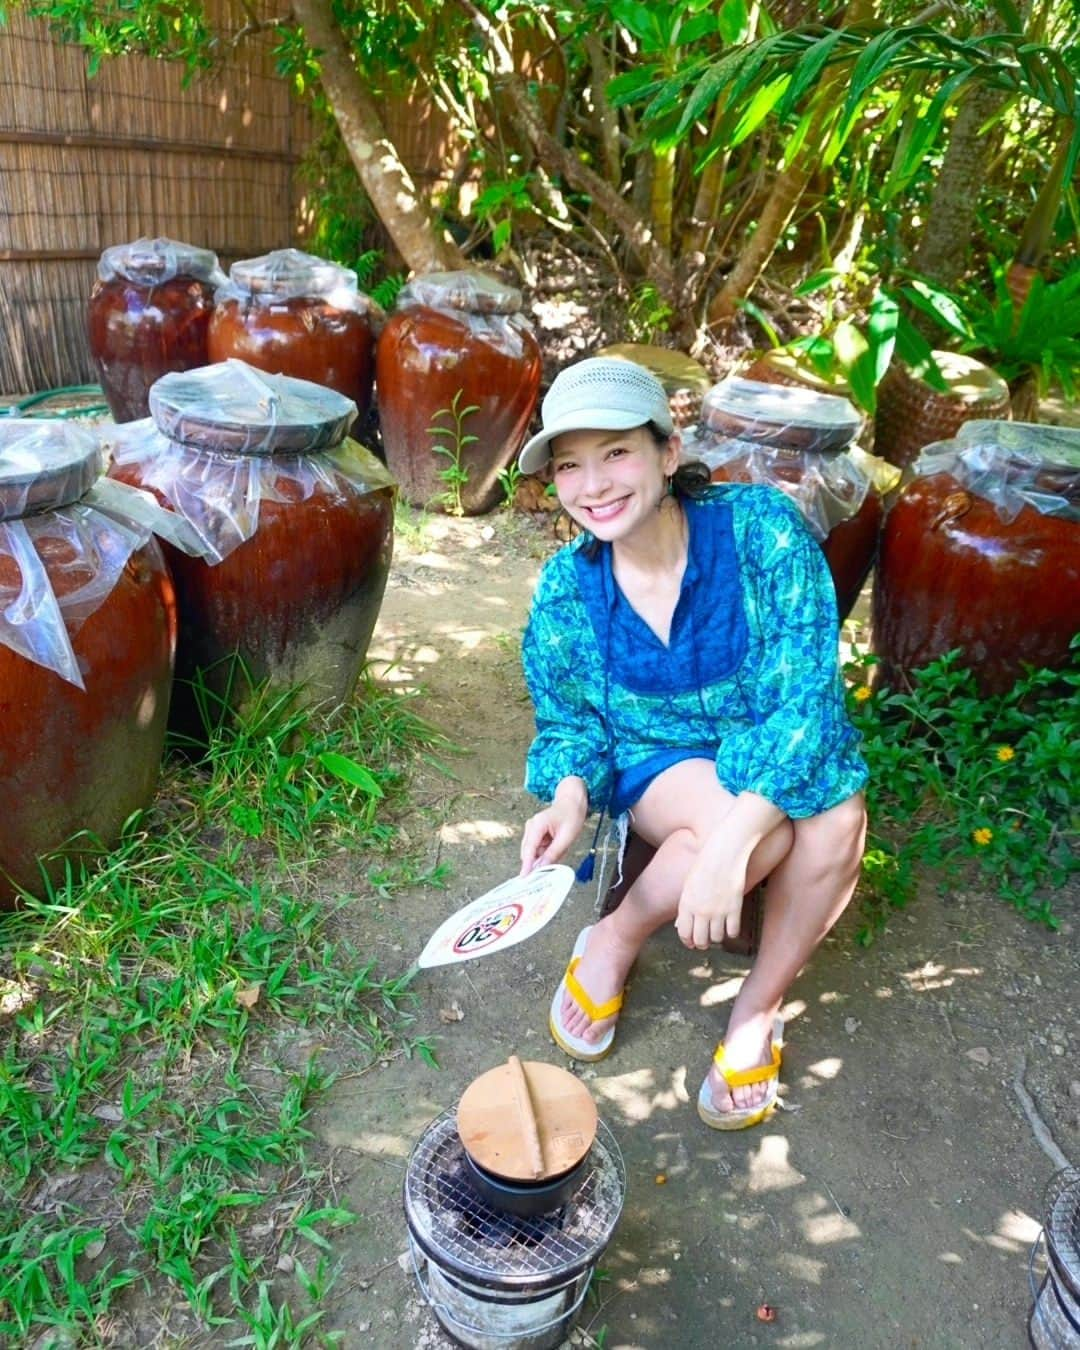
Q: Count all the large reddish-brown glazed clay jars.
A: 7